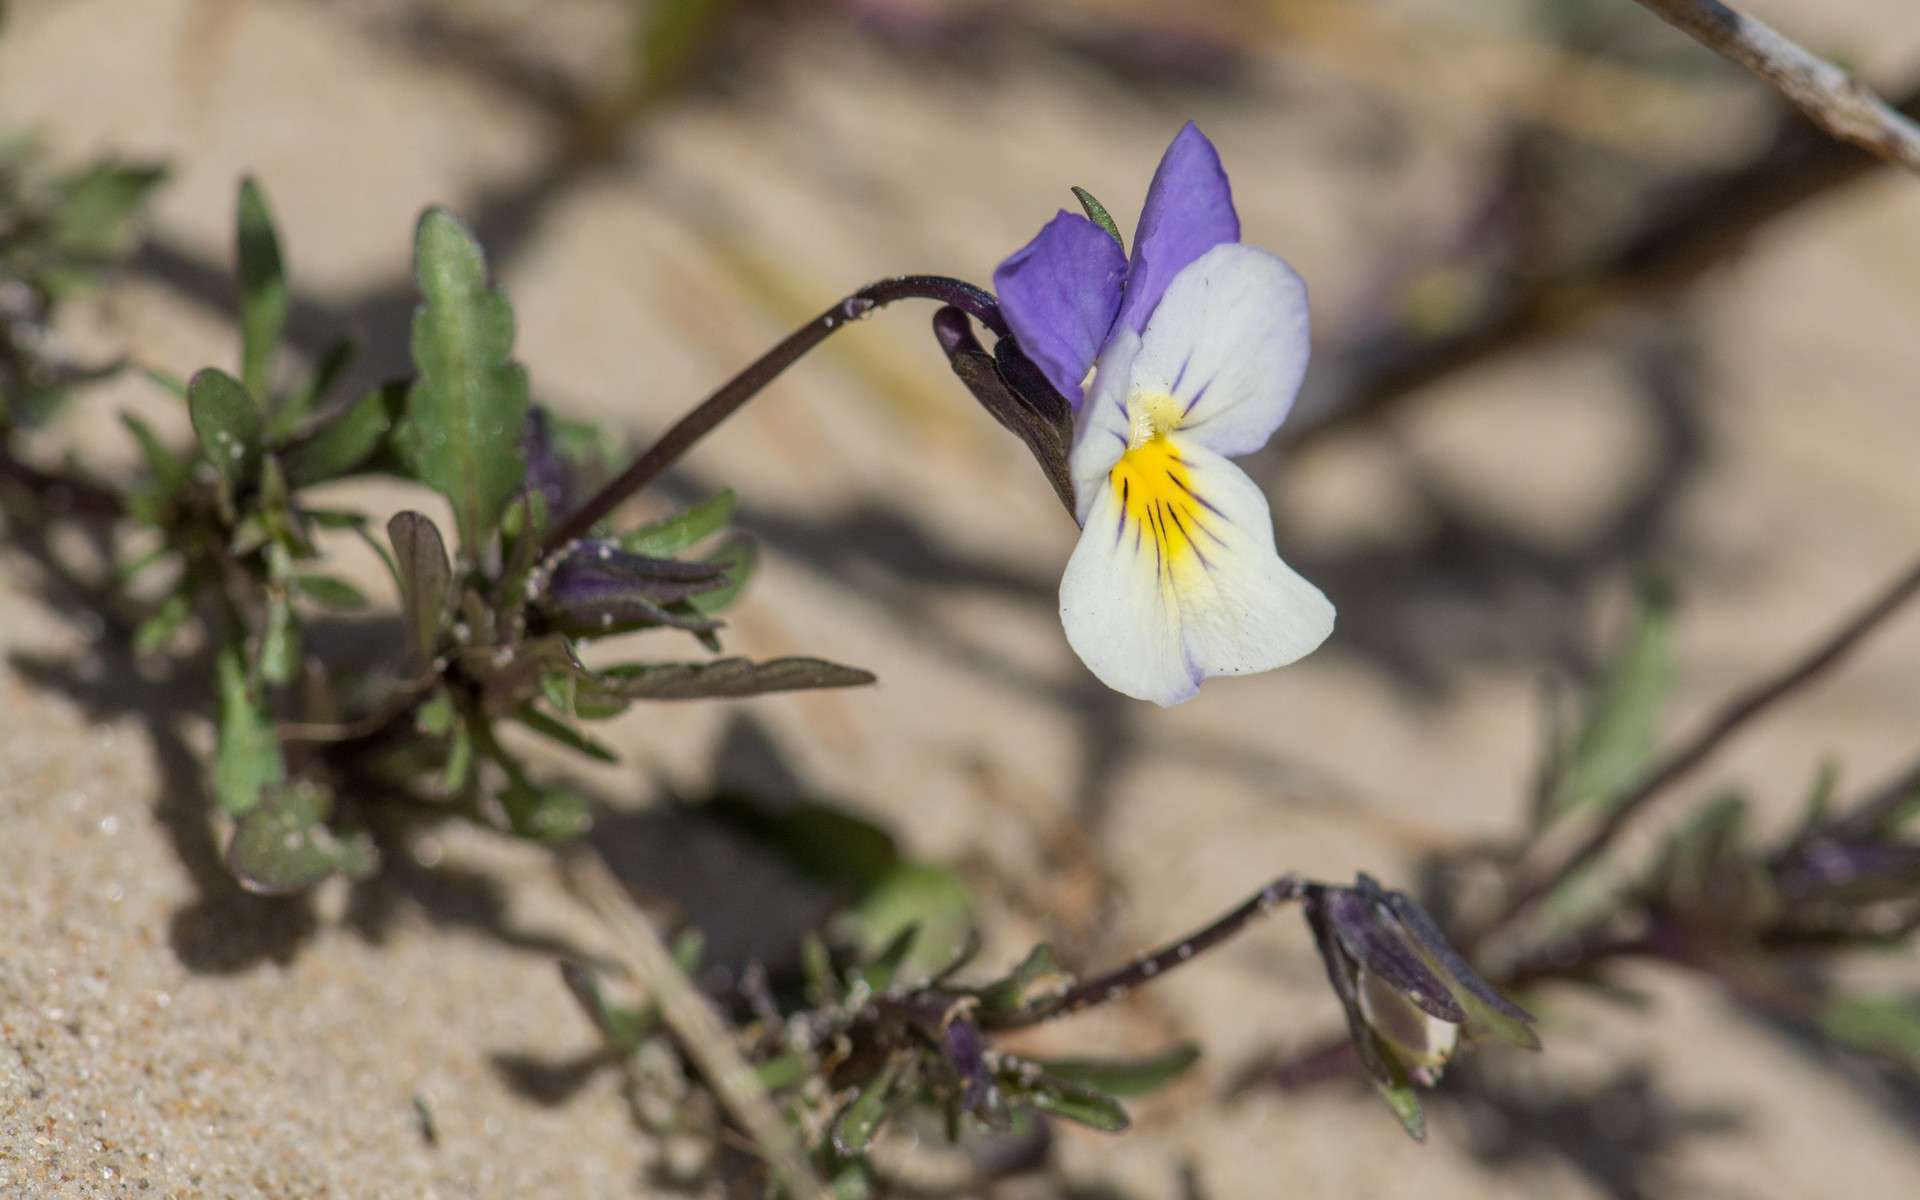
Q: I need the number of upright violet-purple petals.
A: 2